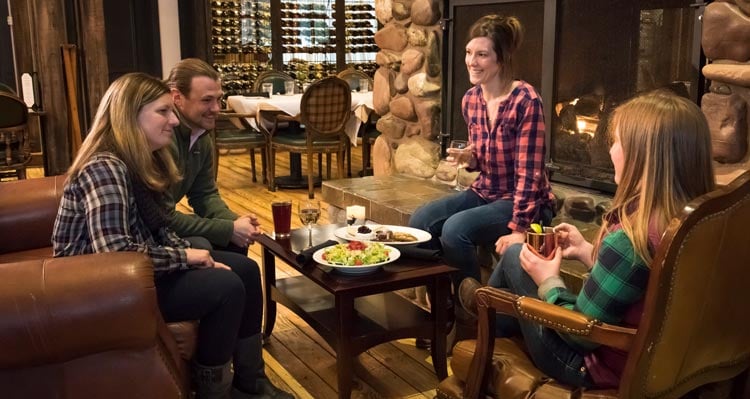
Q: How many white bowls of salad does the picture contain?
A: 1